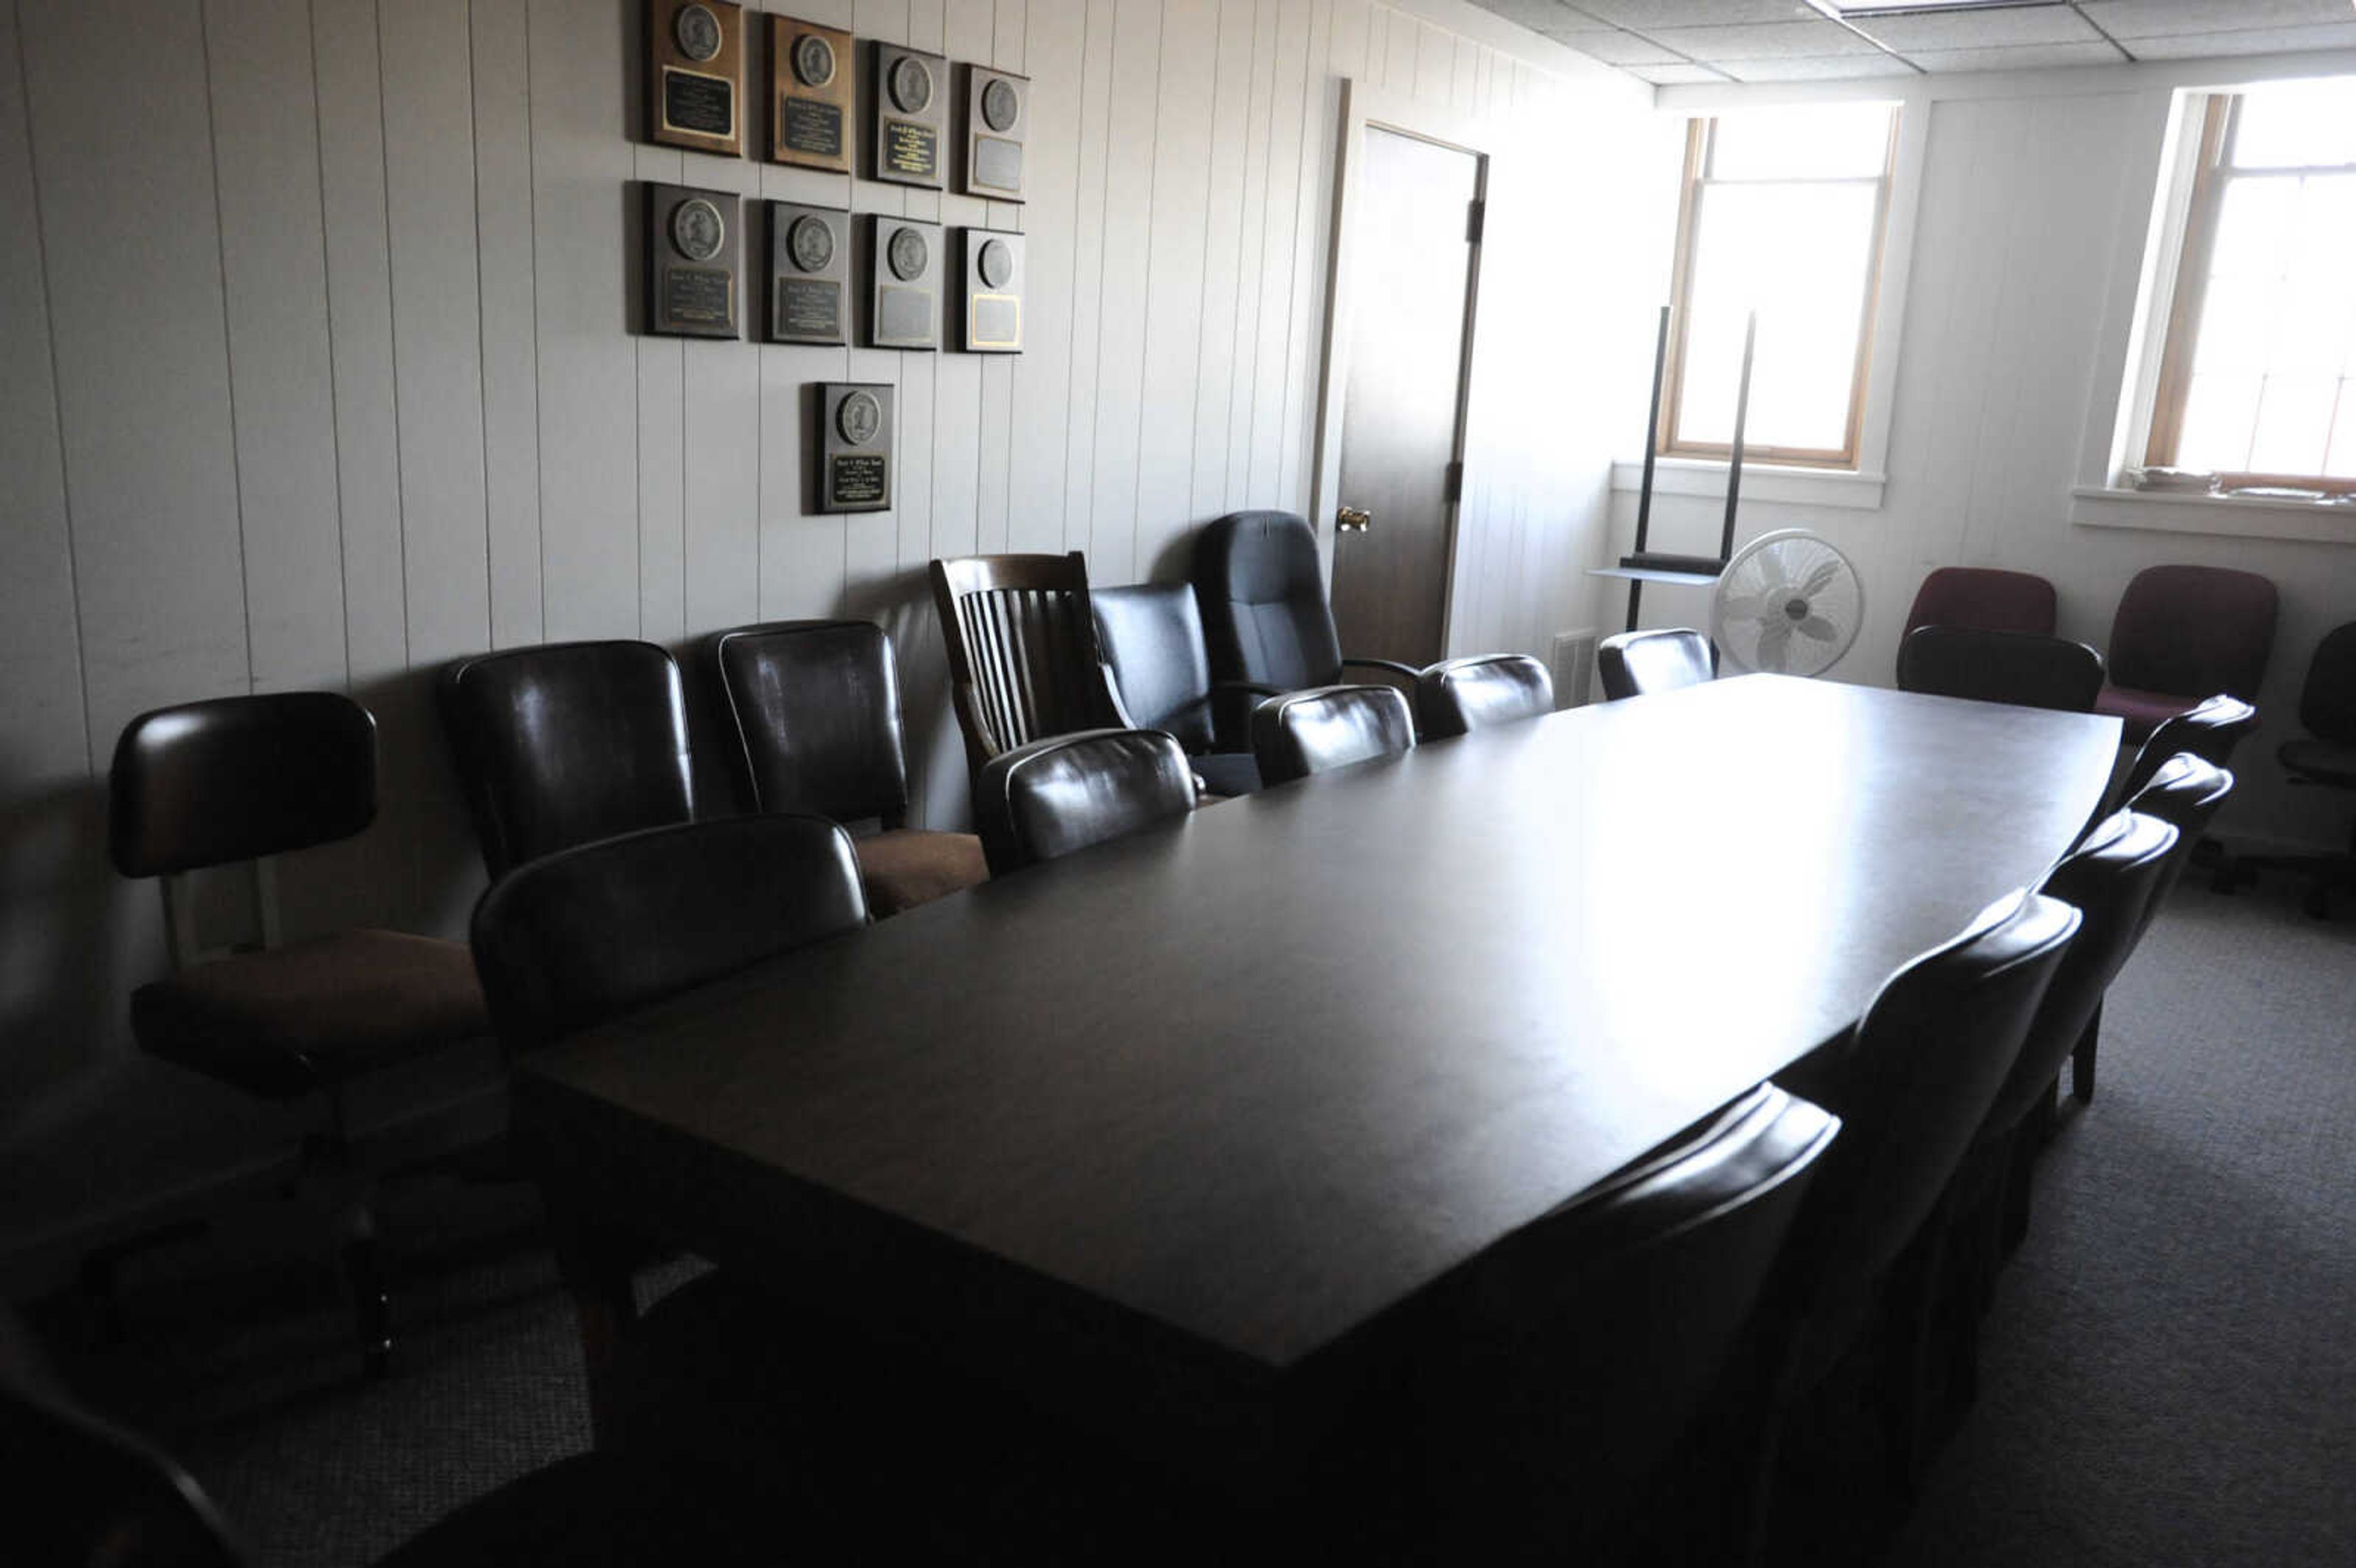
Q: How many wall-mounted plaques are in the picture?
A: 9